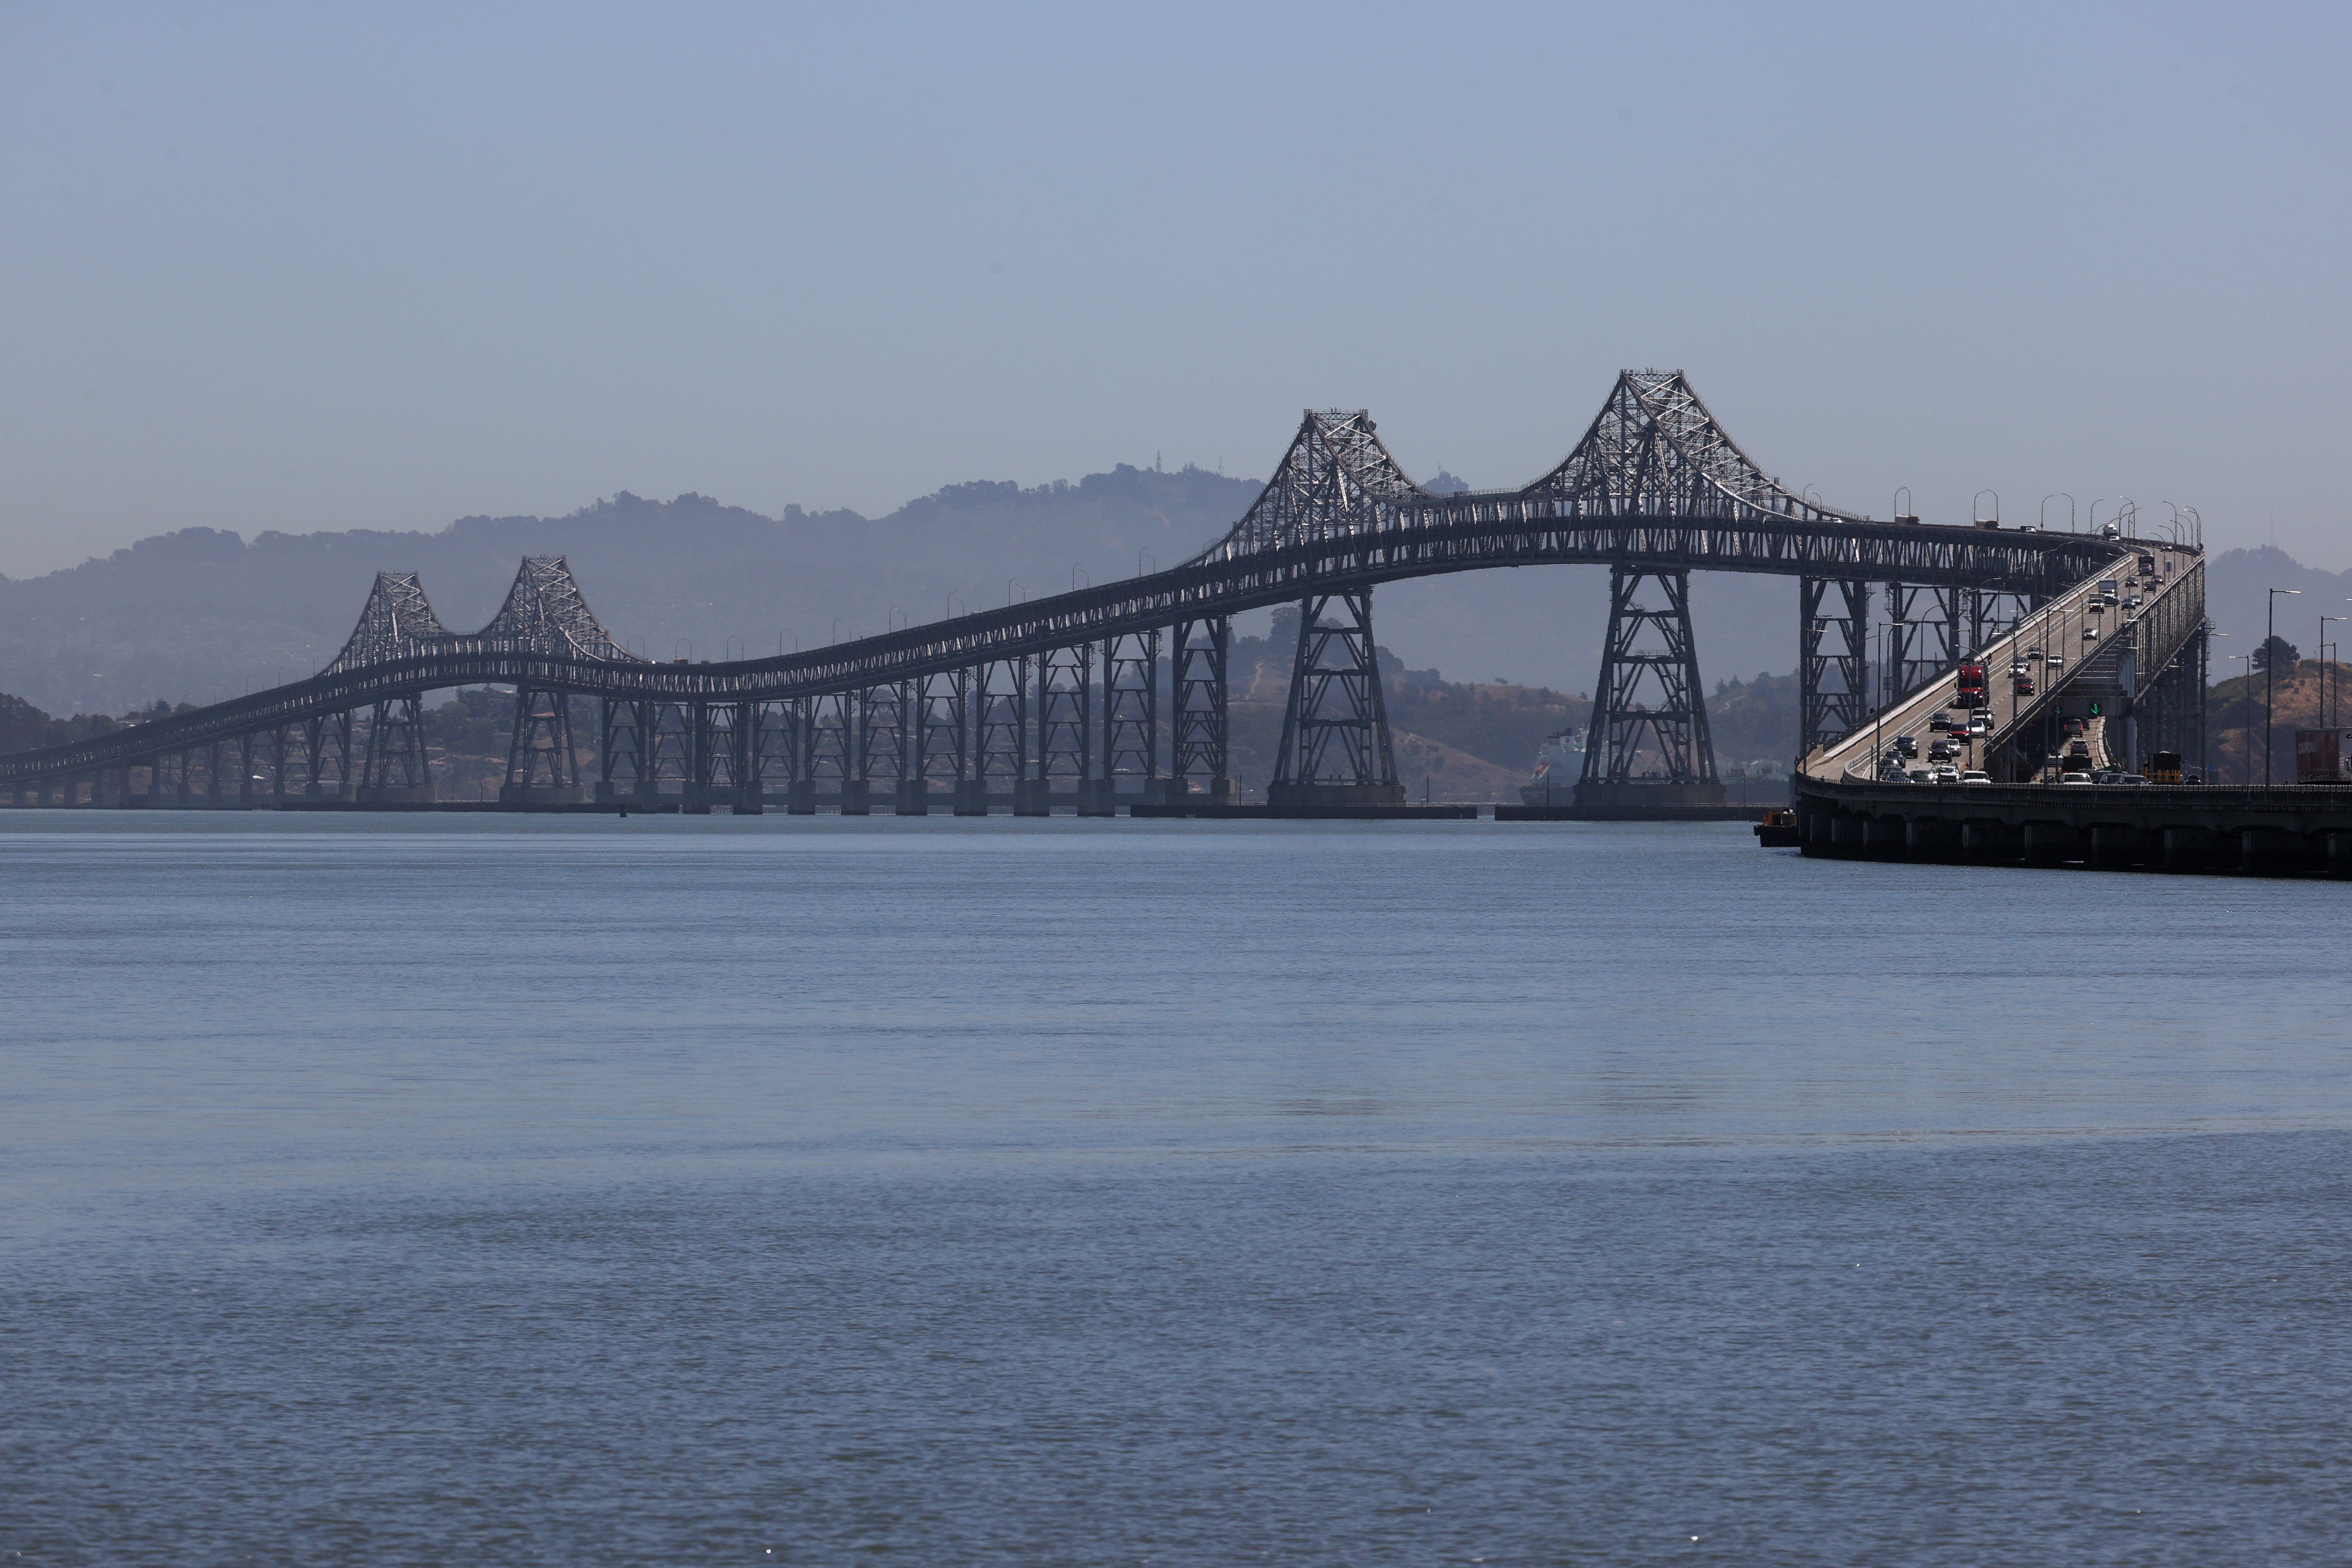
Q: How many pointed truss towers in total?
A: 4